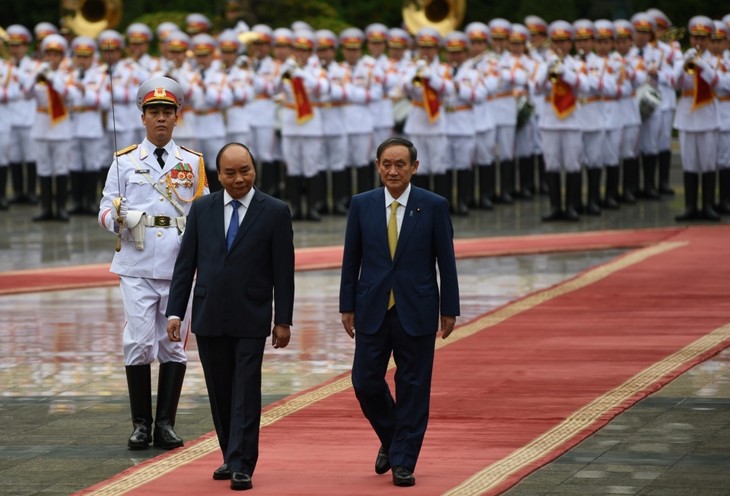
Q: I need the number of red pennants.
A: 5